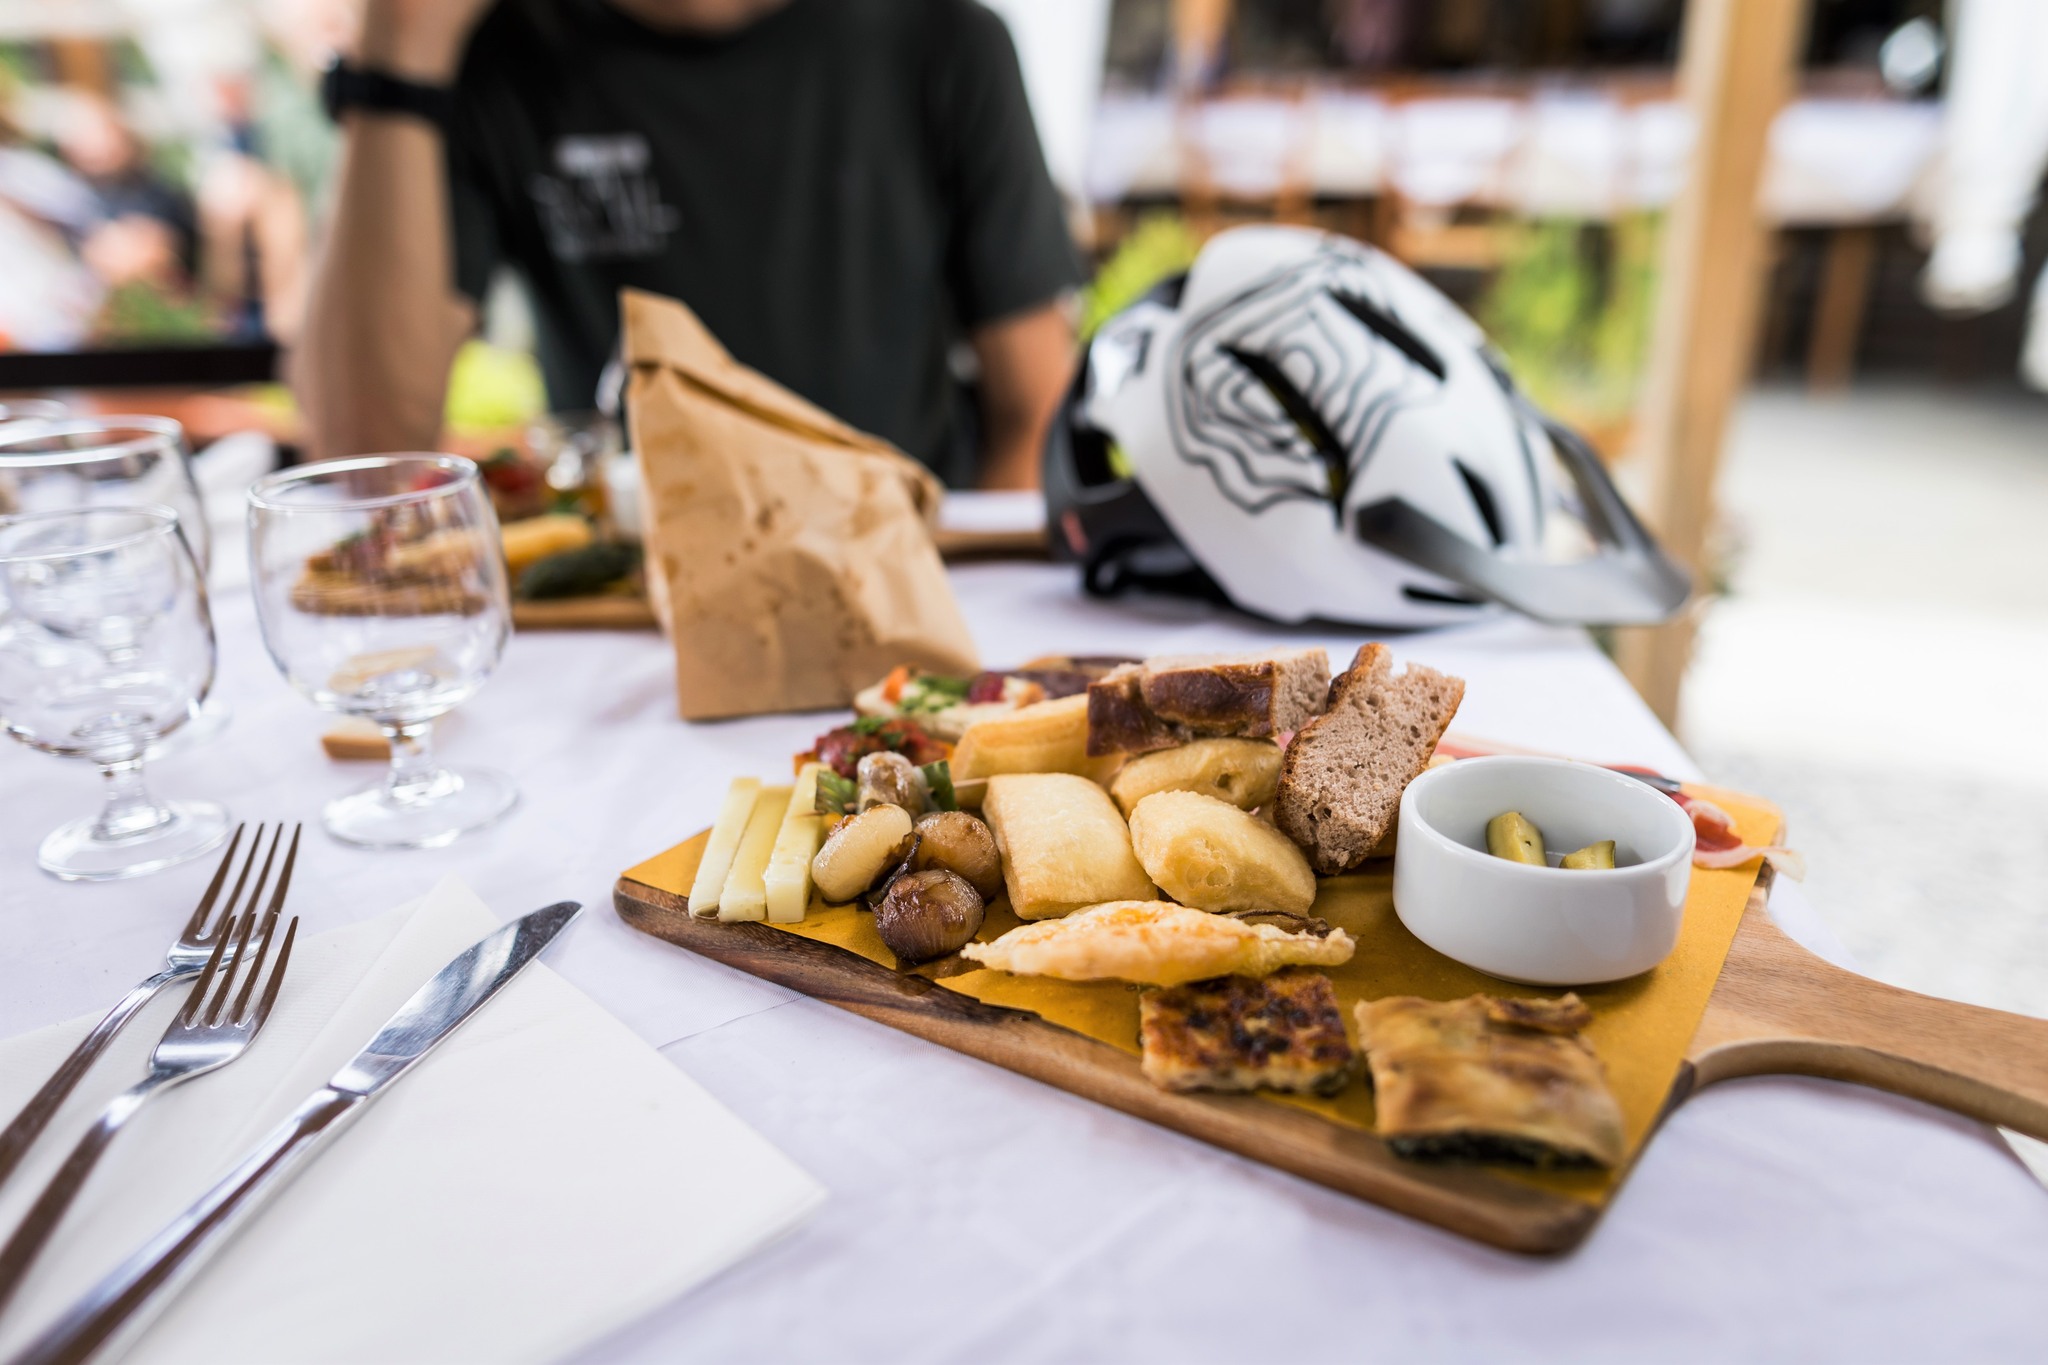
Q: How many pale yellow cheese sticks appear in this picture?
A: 3